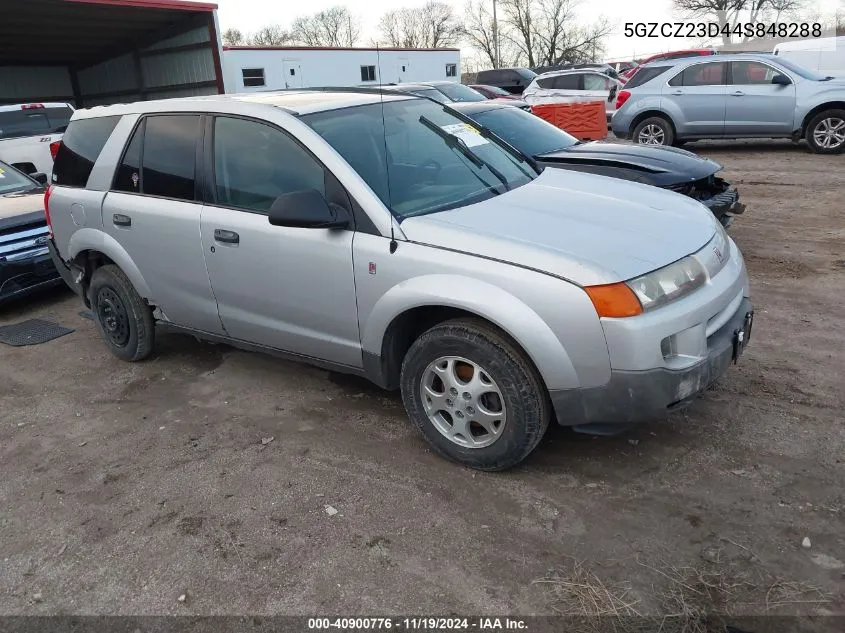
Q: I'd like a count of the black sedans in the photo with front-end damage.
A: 1